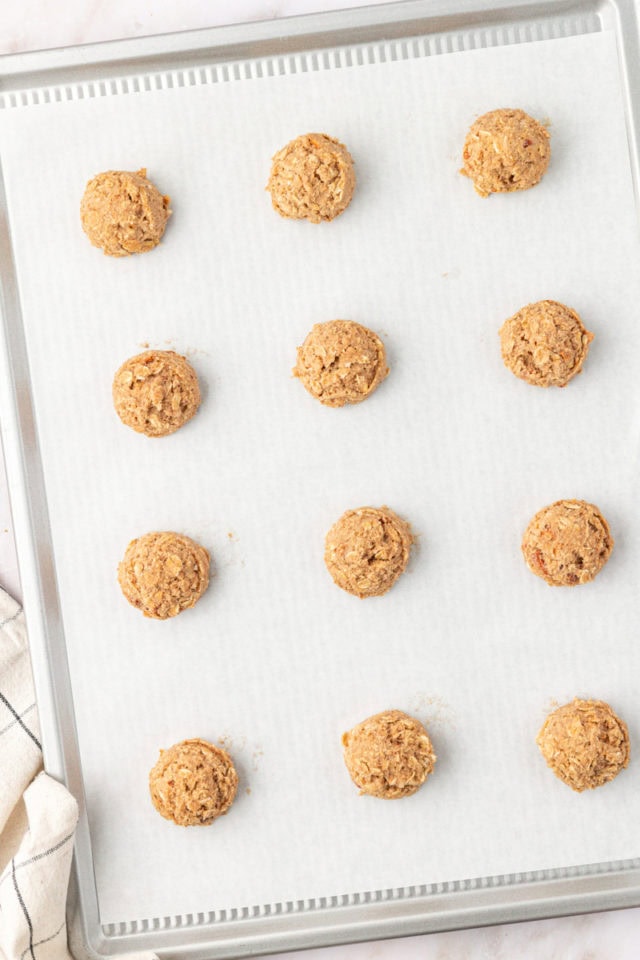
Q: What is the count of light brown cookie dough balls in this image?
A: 12